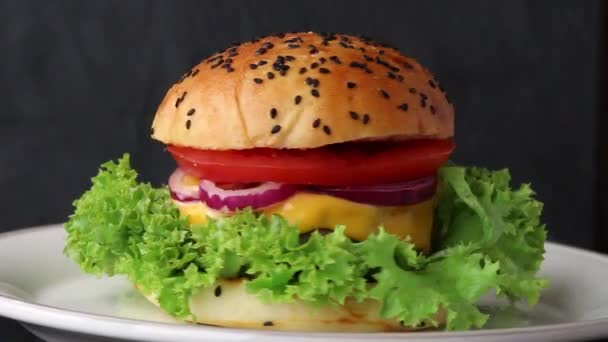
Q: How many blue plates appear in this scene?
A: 0